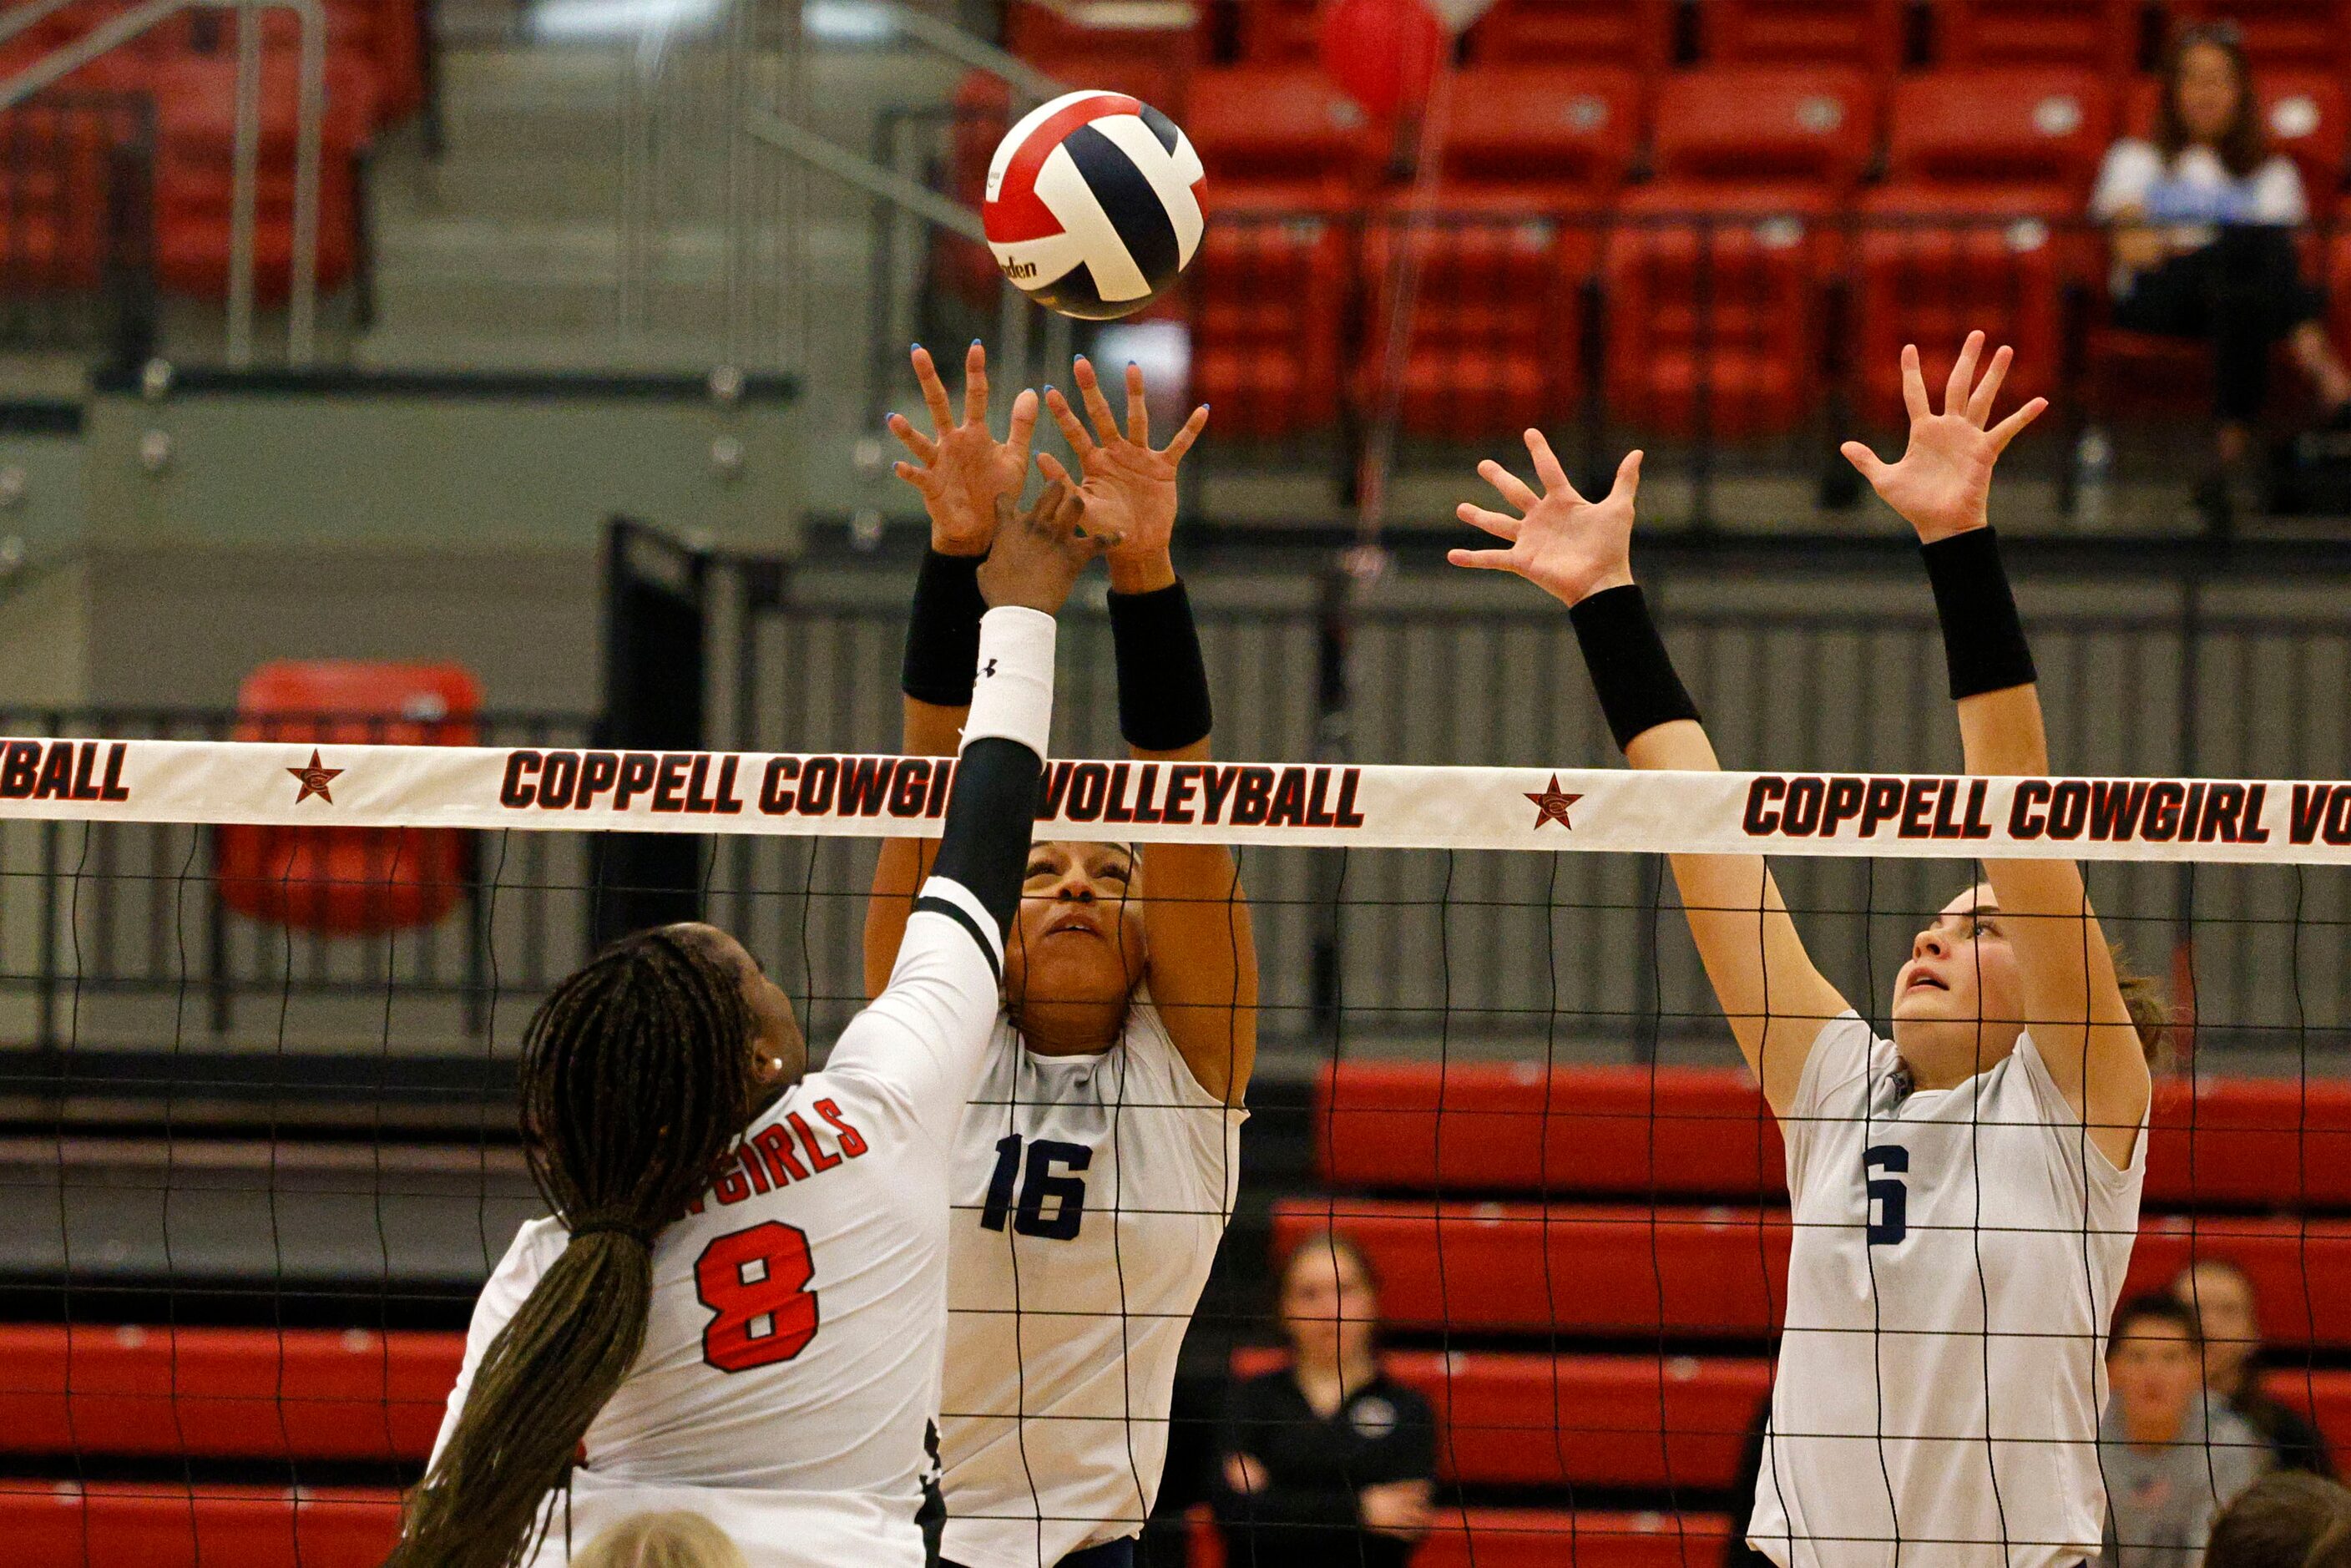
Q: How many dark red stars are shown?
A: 2